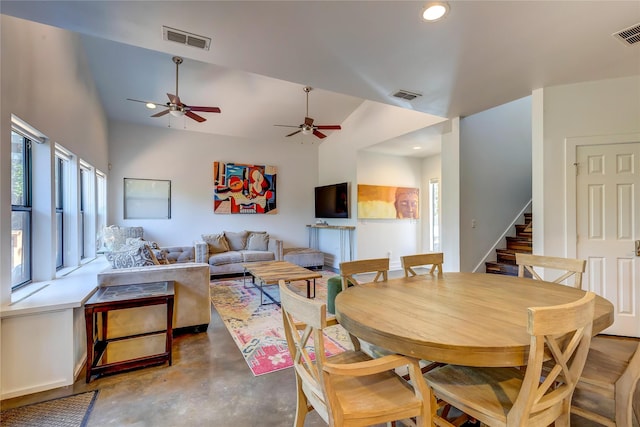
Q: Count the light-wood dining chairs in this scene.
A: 6